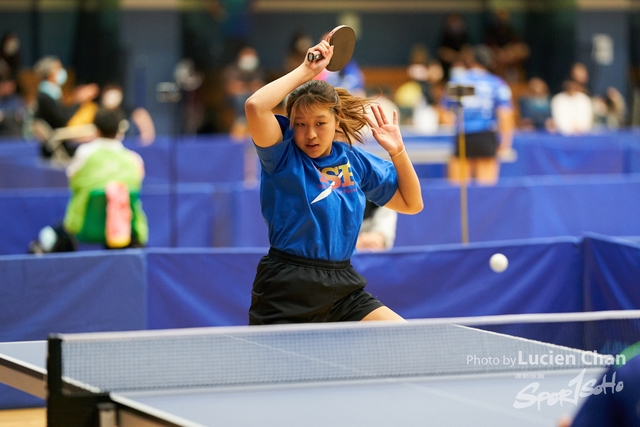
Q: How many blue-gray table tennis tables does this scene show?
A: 1